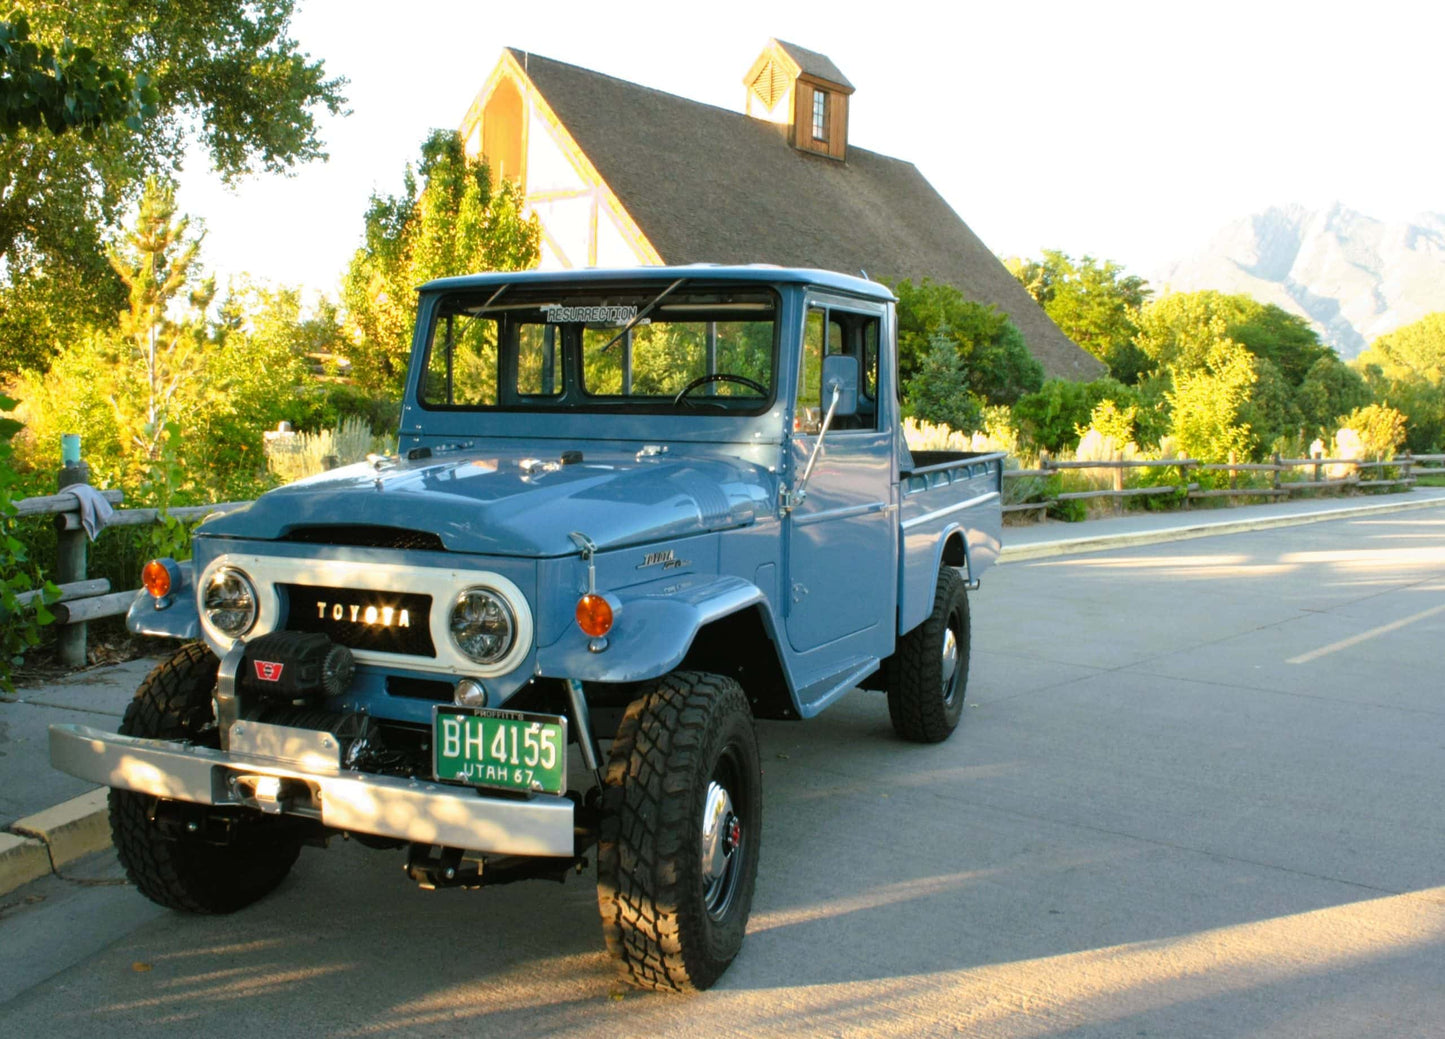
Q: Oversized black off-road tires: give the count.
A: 3